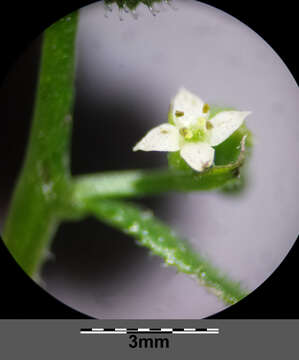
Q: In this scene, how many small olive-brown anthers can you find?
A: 4